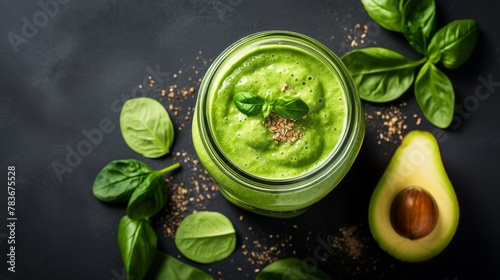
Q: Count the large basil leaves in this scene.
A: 12